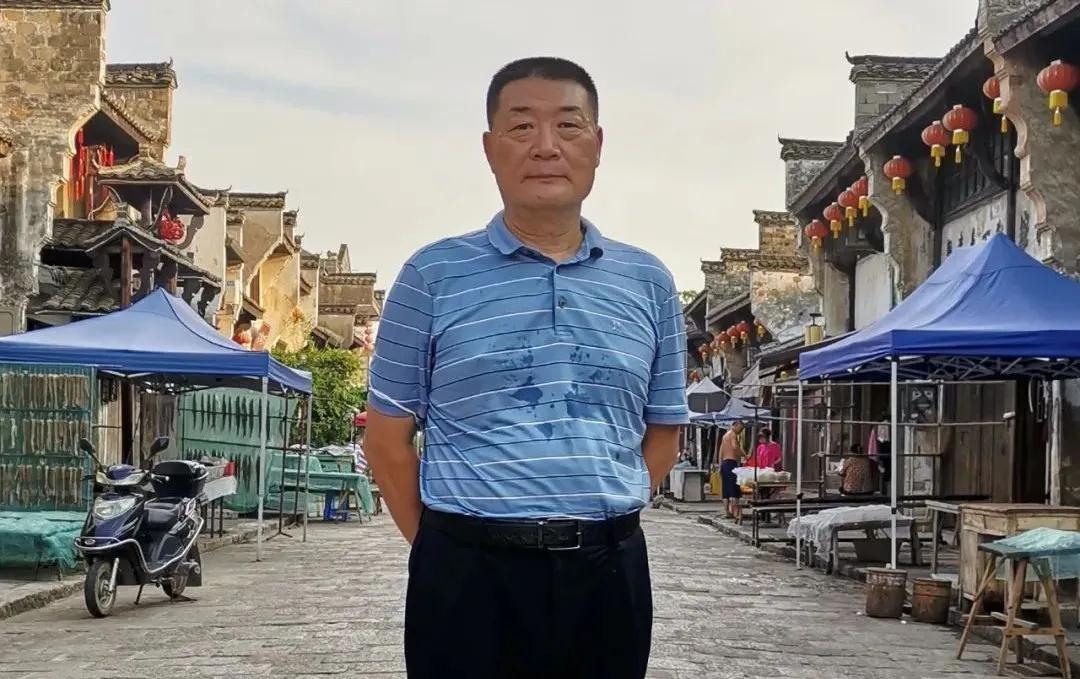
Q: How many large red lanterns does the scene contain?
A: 9